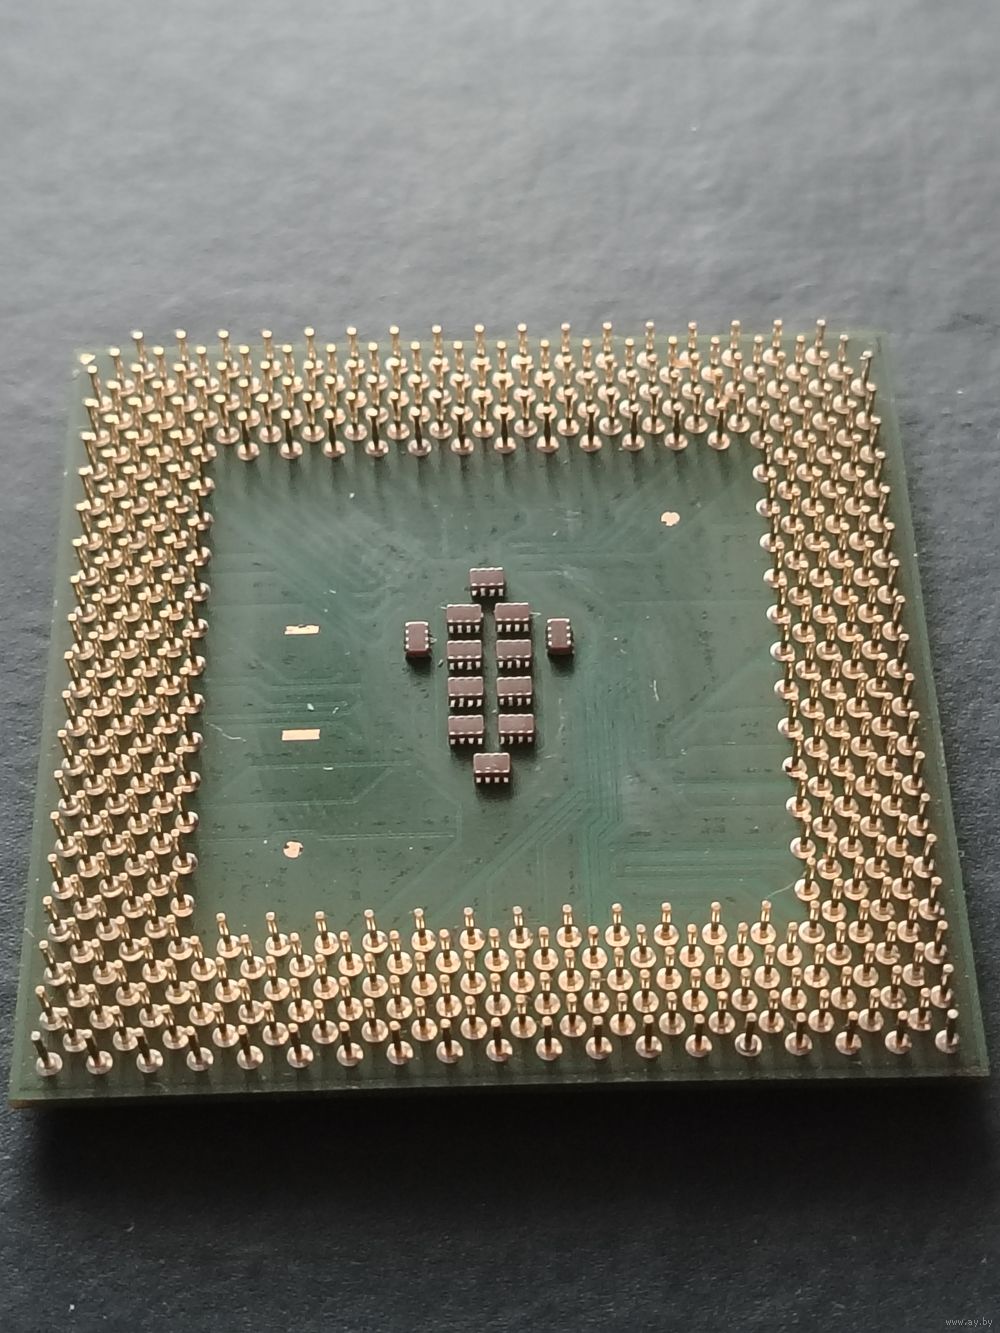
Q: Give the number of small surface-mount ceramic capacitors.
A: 12